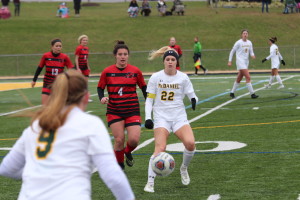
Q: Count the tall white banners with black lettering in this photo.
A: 0